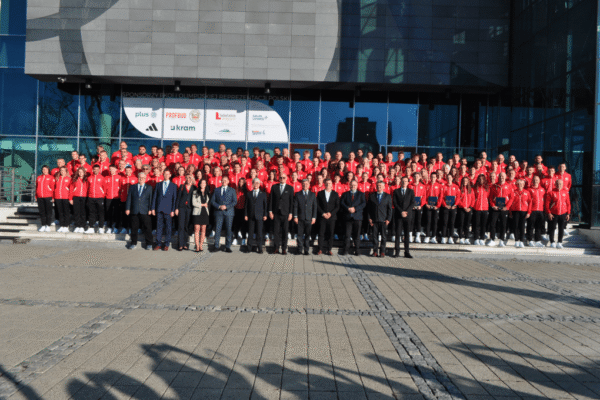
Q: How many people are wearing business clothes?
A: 12